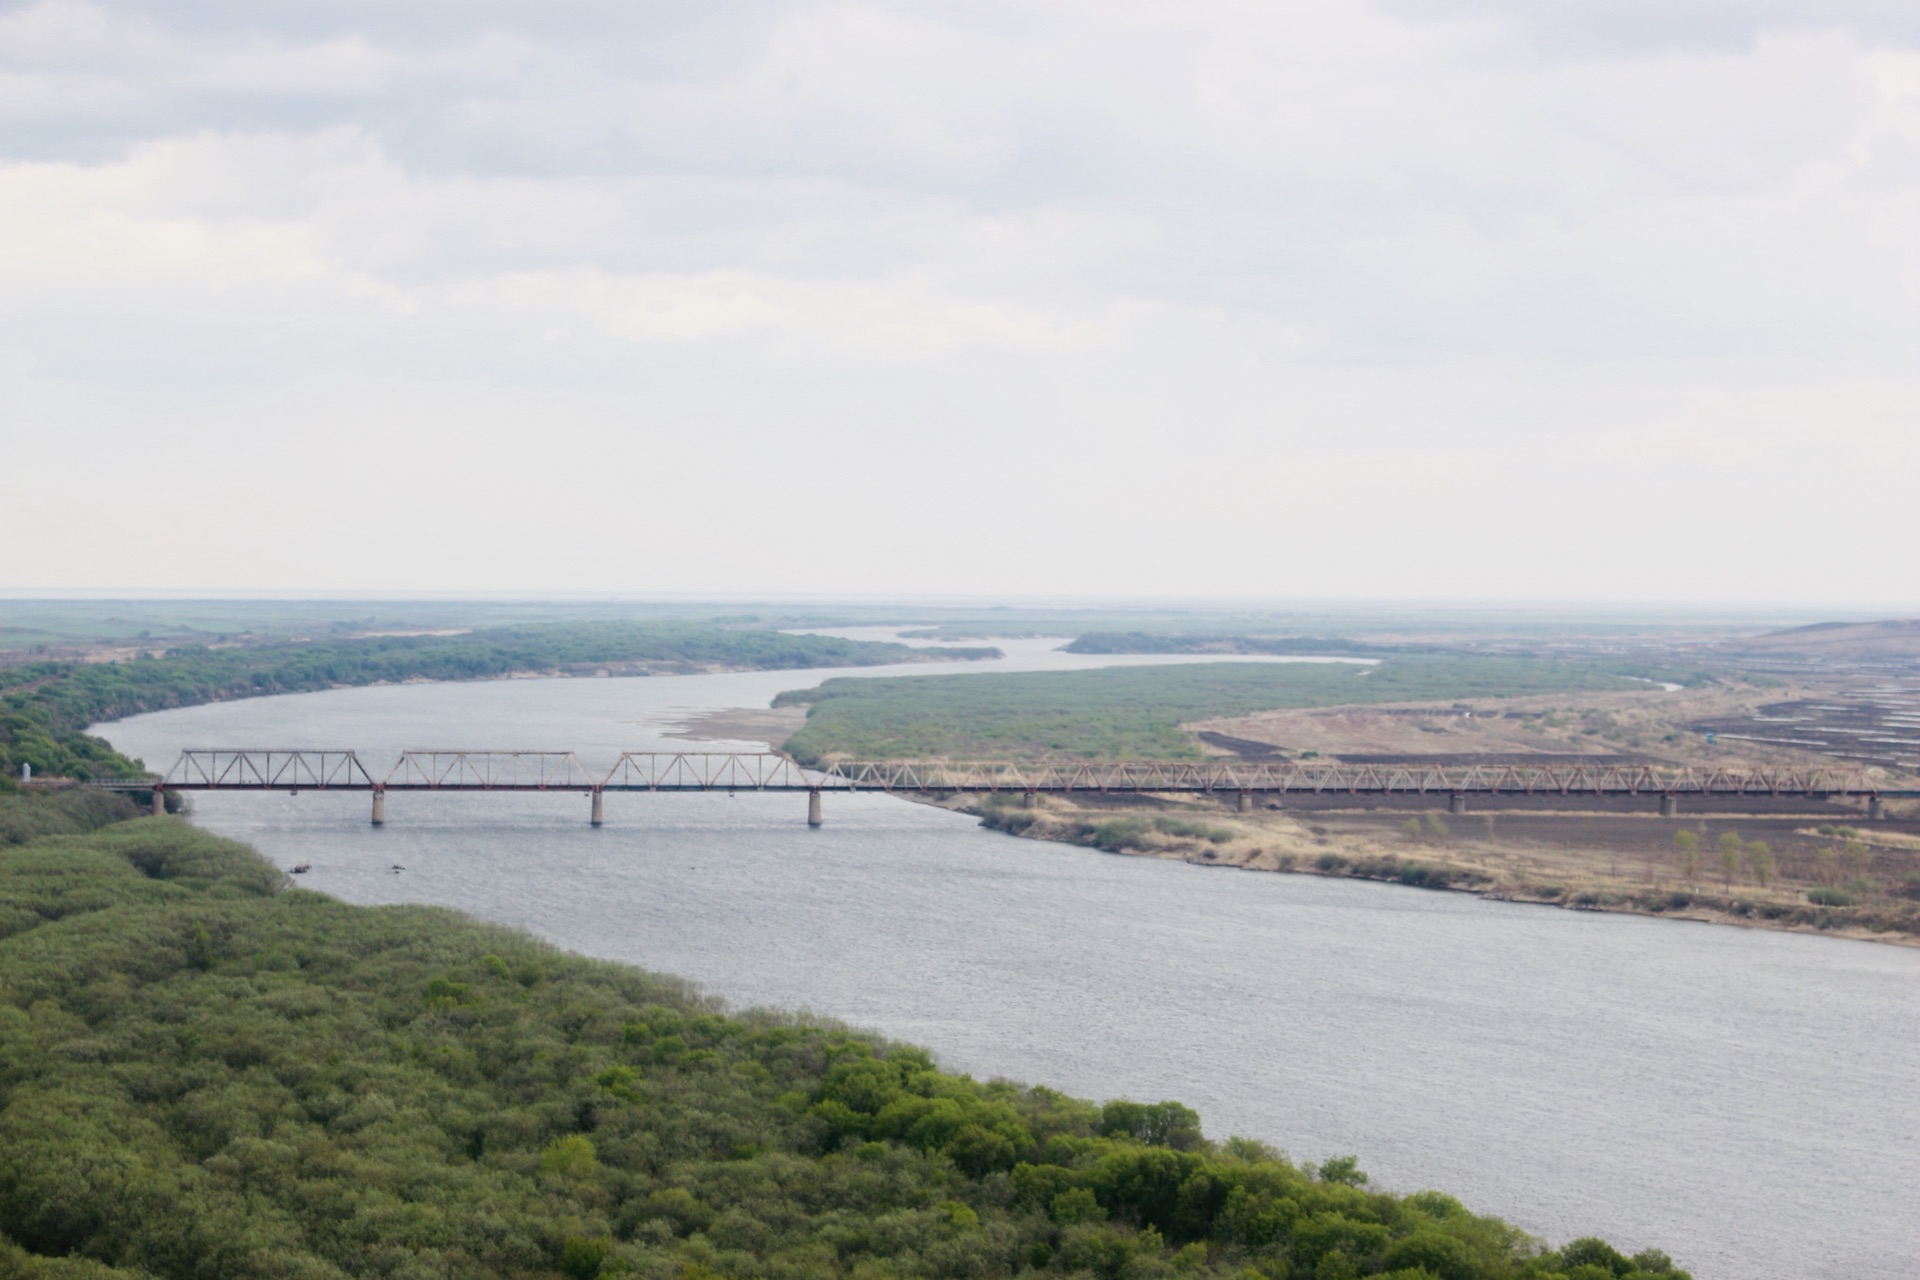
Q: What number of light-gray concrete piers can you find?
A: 9